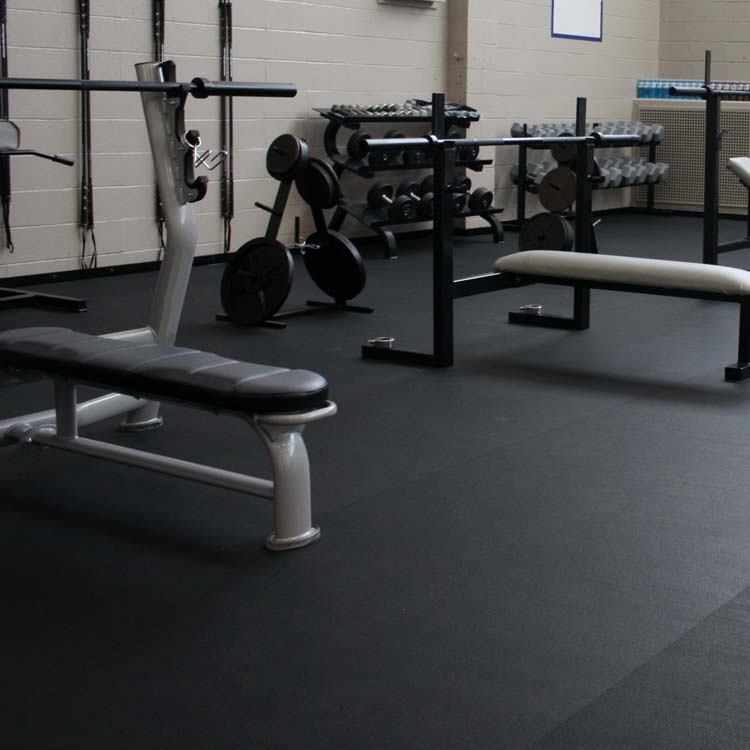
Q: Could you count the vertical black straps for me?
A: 4